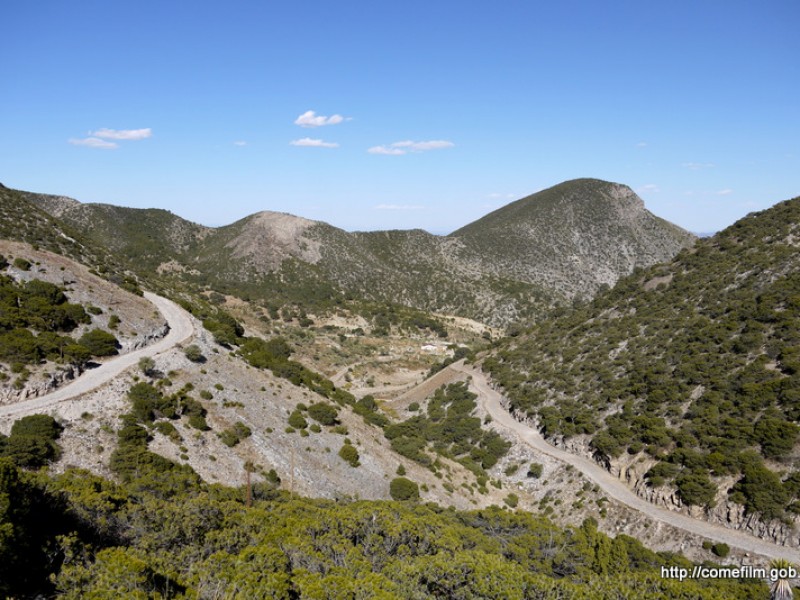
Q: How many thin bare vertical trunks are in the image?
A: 2